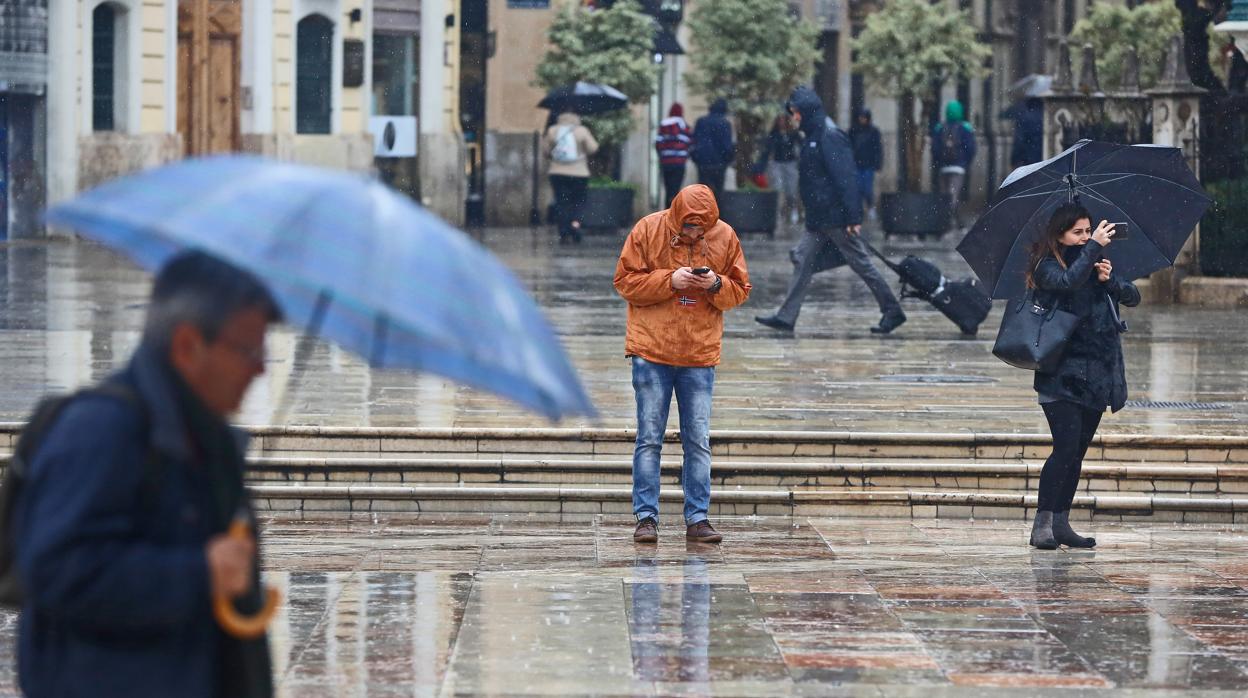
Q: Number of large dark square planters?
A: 3